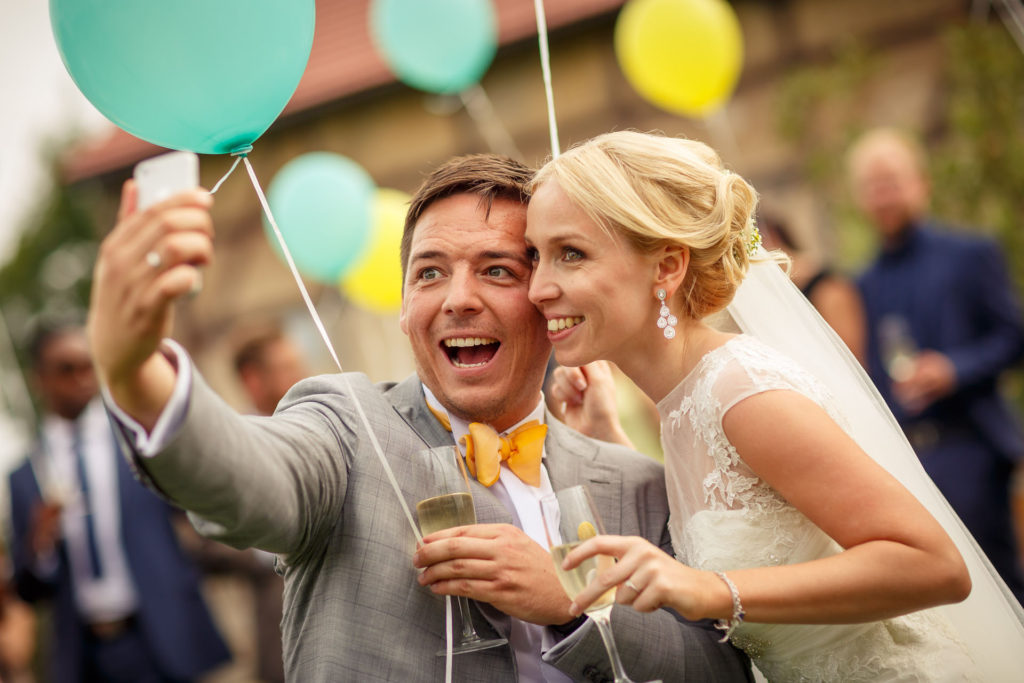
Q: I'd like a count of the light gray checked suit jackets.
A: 1